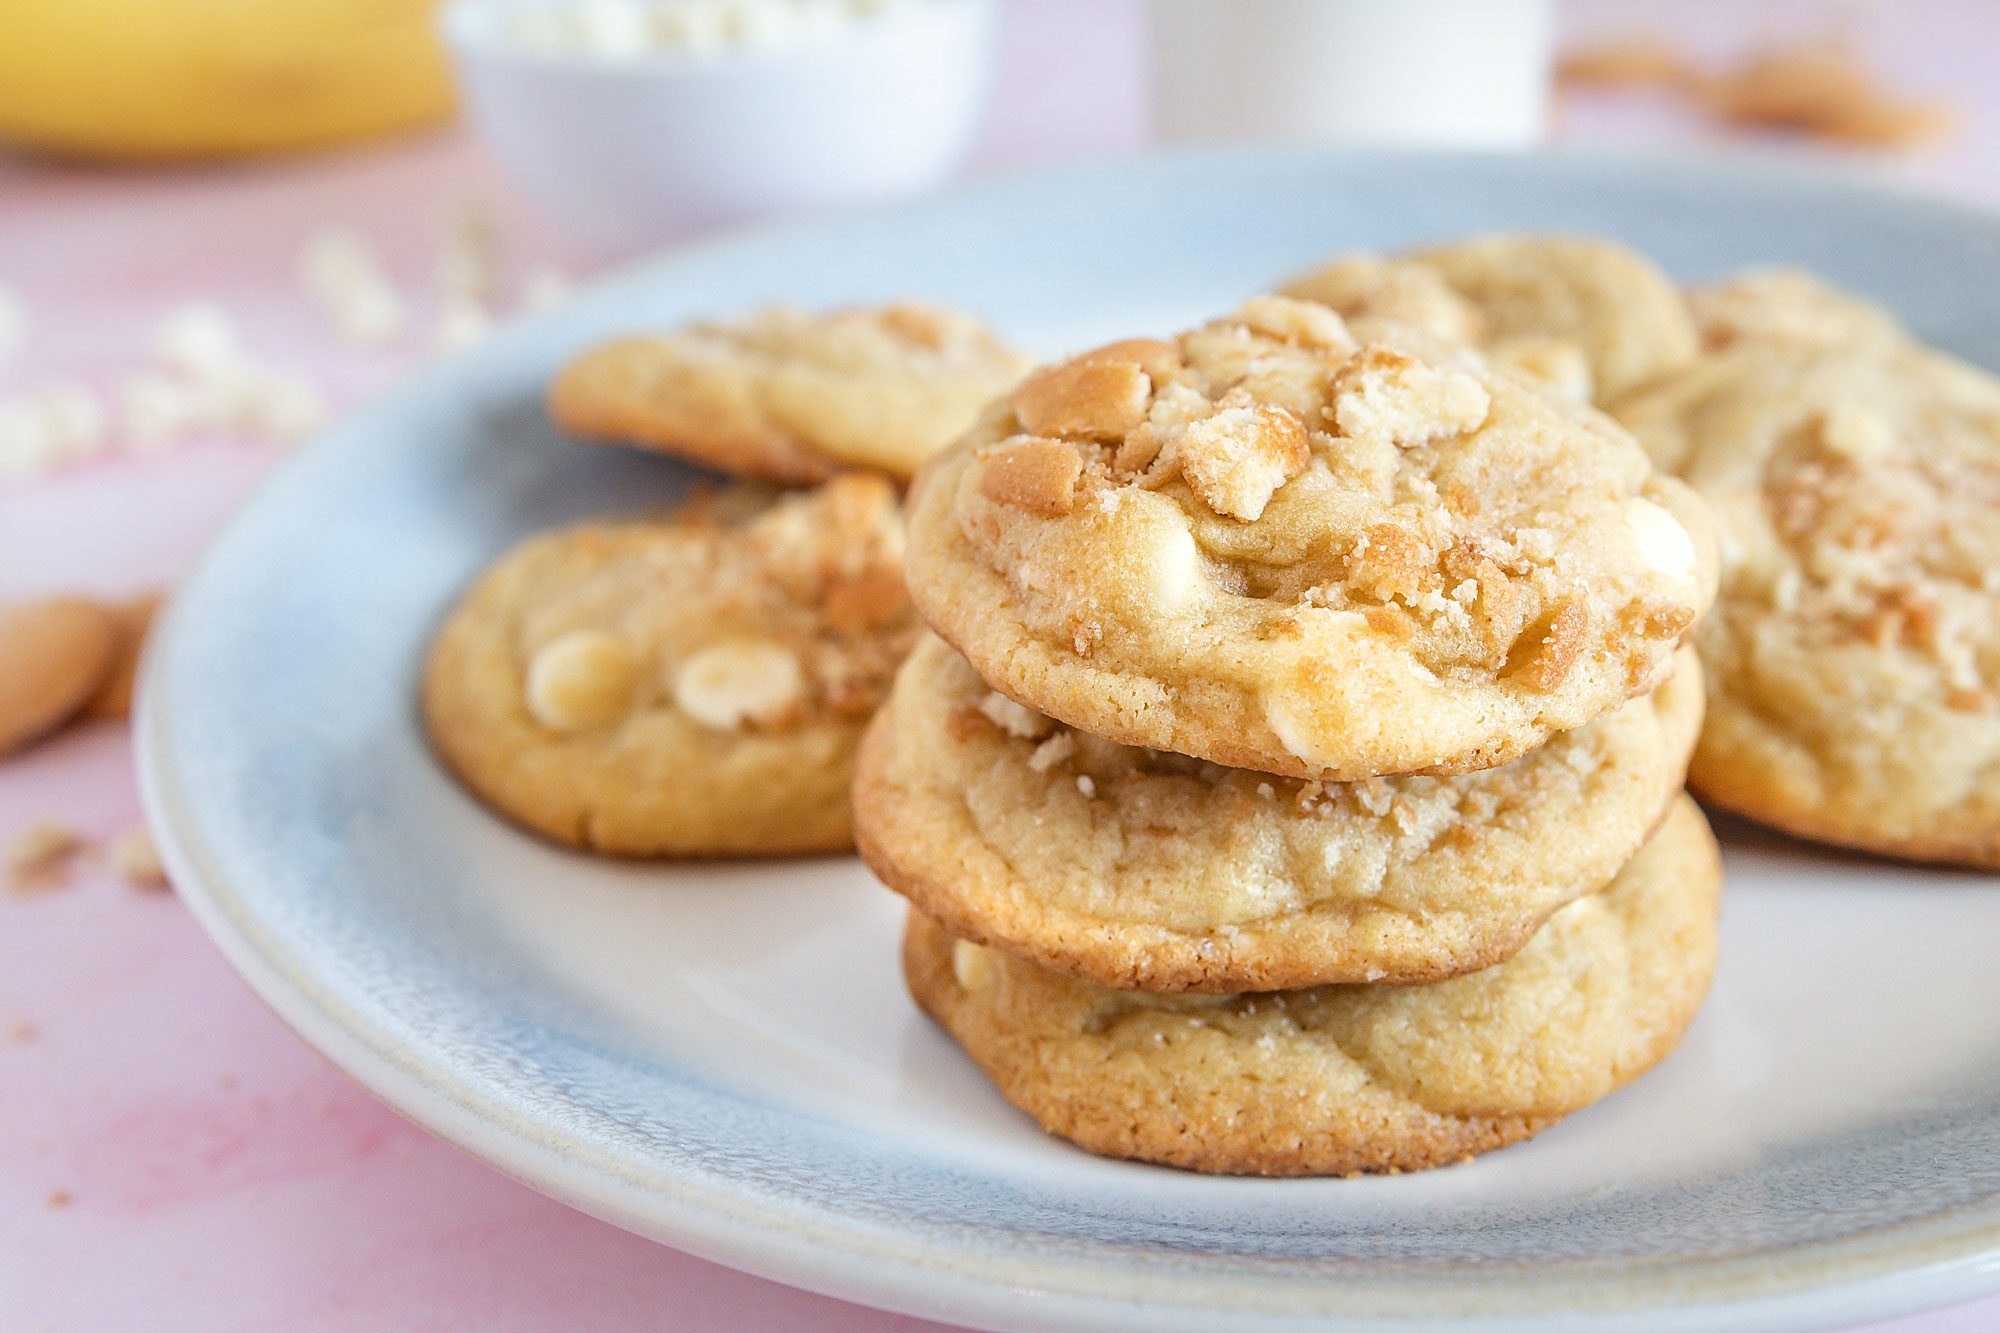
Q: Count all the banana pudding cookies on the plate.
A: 8